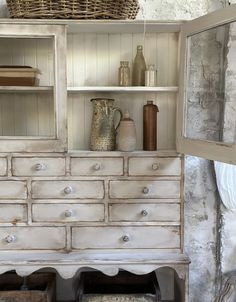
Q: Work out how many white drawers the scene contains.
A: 12